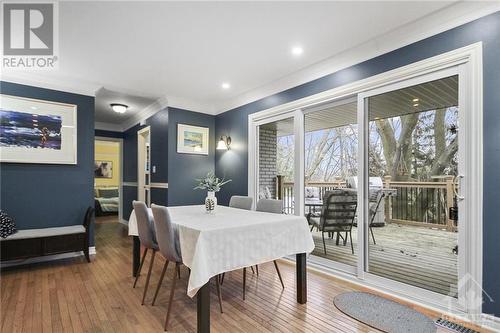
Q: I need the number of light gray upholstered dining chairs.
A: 4